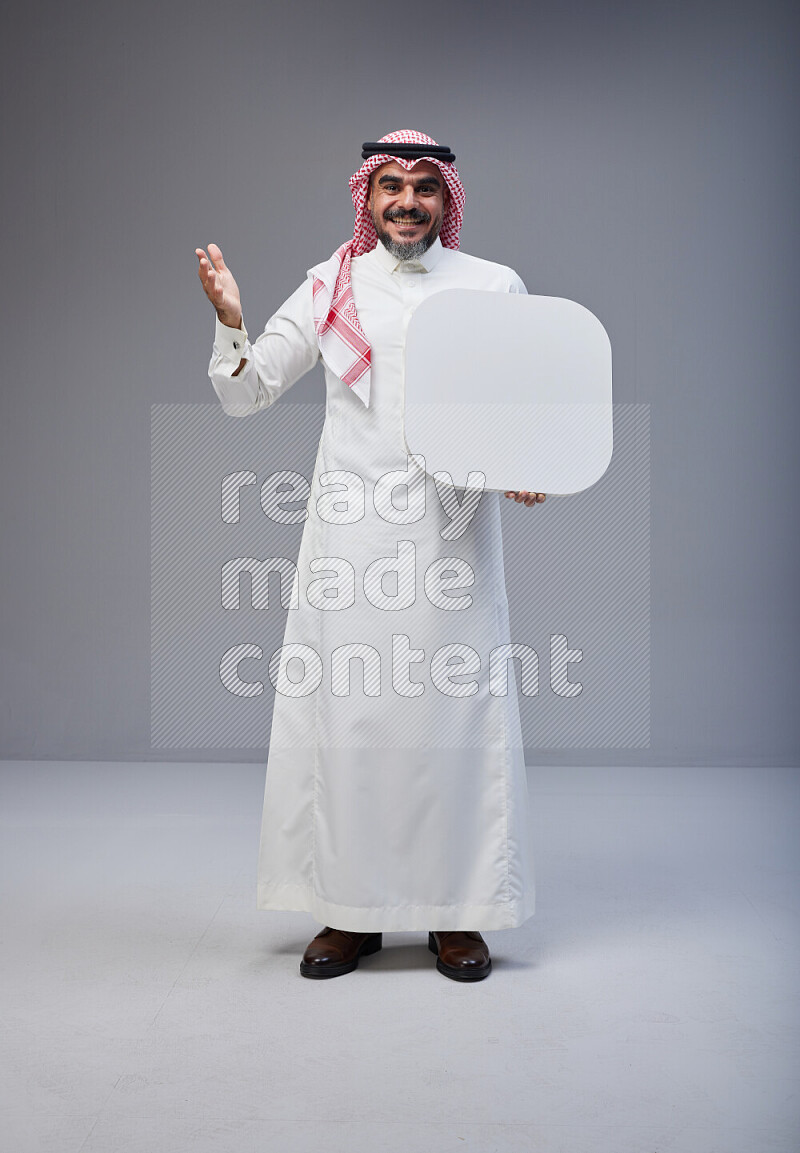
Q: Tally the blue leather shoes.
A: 0